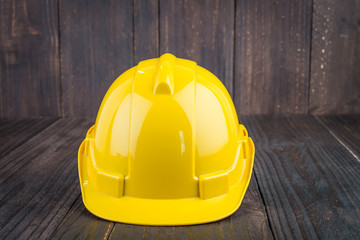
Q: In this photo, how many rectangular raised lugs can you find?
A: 2